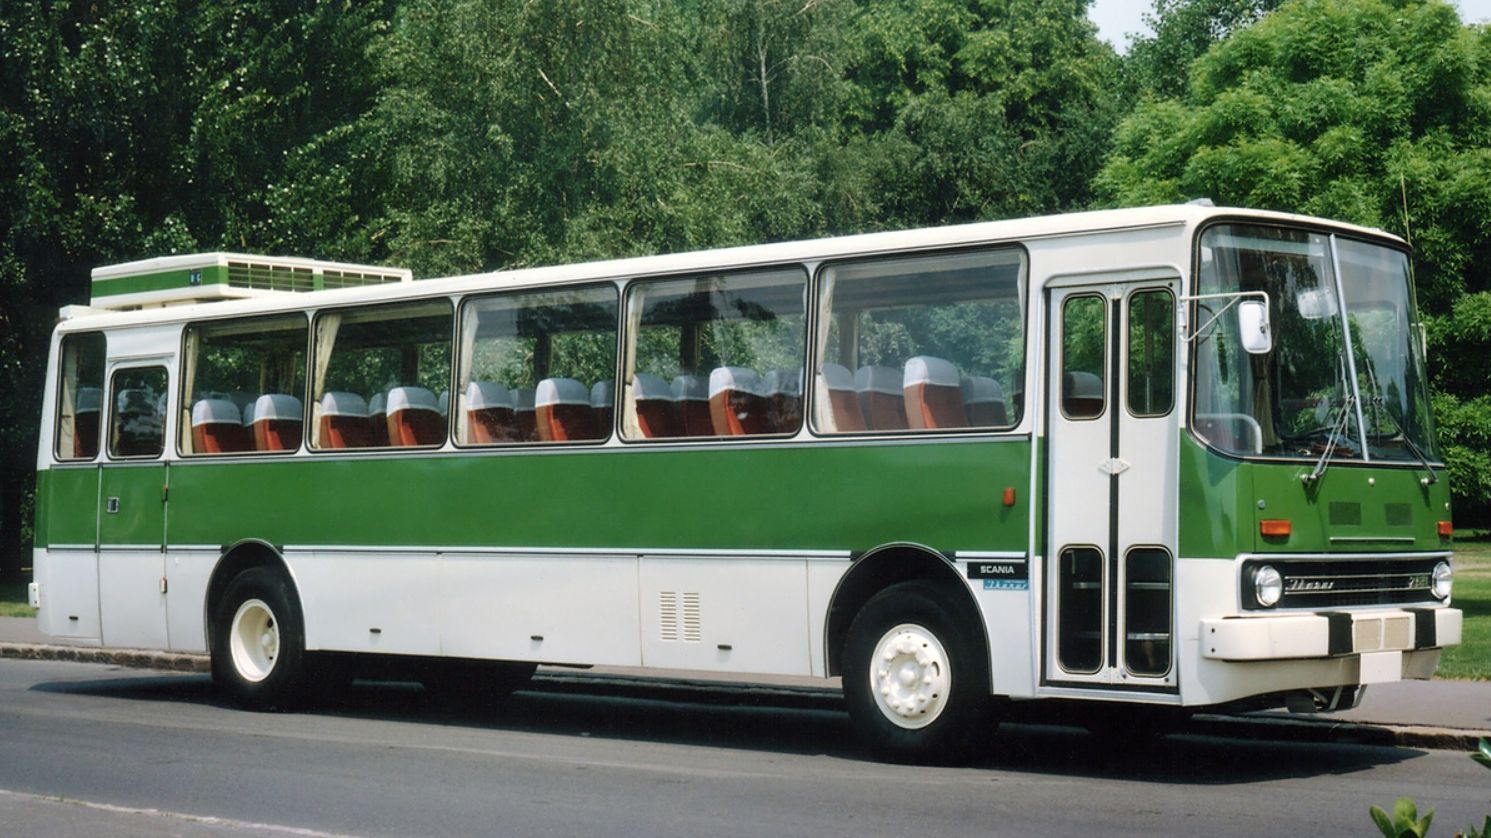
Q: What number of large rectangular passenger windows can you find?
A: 5